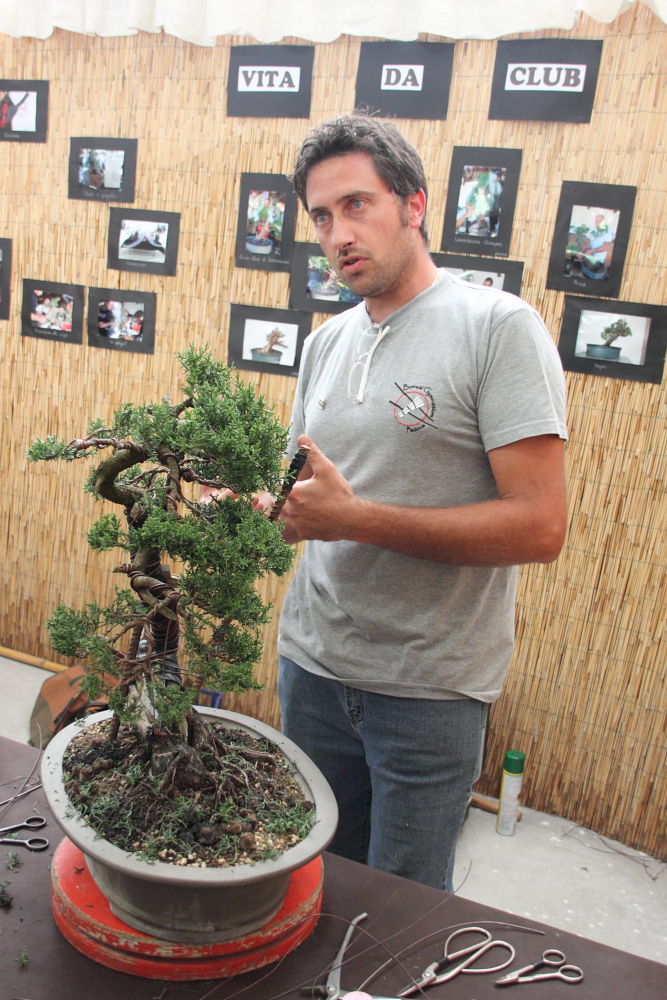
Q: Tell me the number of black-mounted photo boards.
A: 13